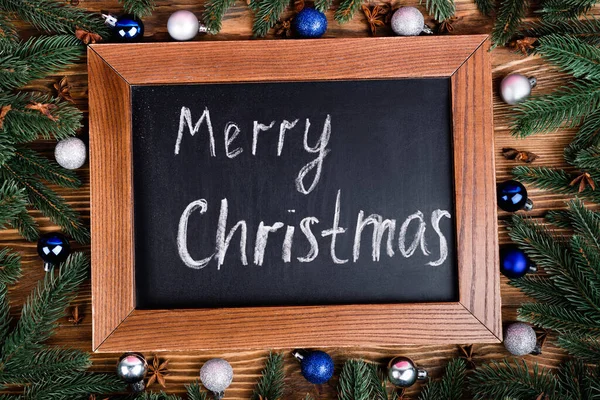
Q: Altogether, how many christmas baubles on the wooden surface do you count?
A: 14